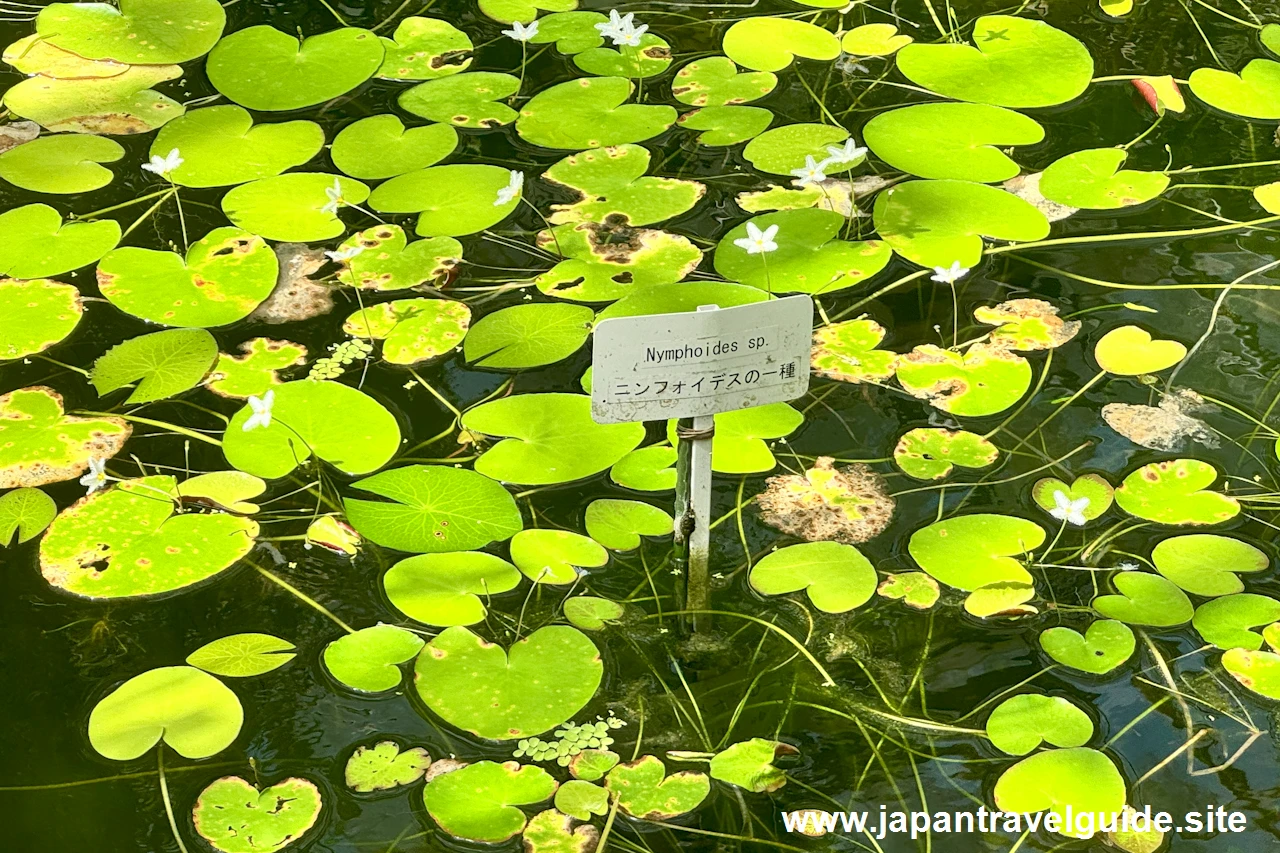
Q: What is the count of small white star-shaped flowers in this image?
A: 14